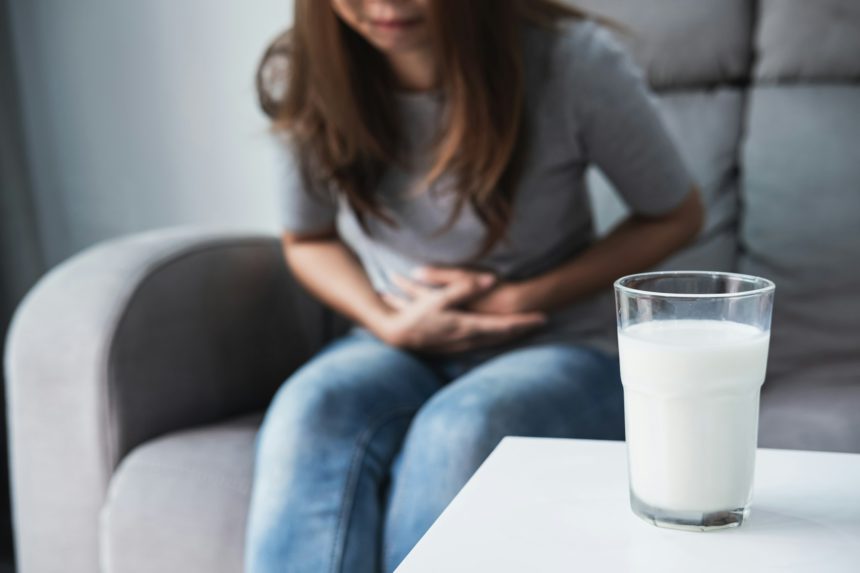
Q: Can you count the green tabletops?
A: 0